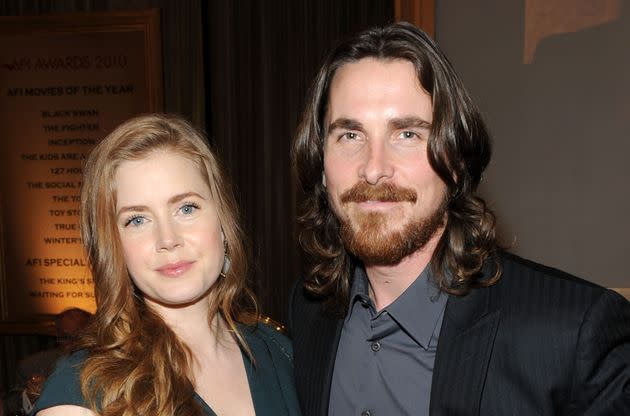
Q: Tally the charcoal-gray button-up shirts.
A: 1